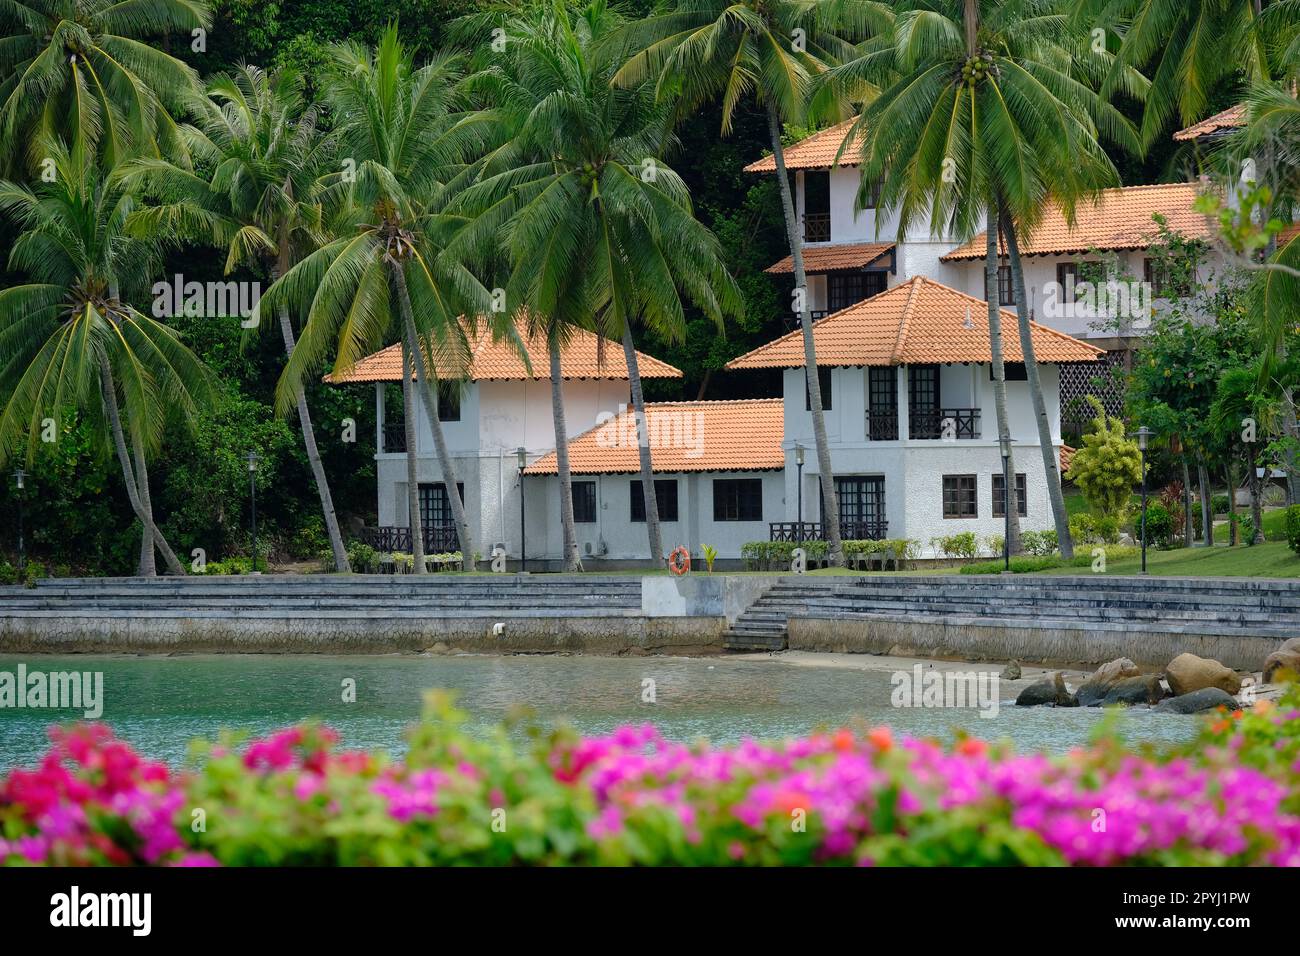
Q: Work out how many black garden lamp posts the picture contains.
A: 6